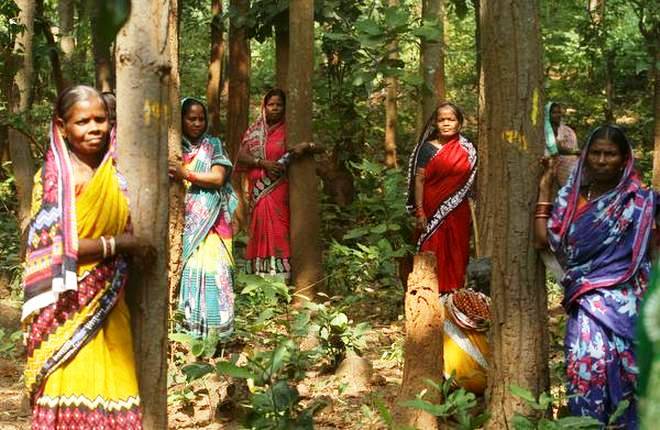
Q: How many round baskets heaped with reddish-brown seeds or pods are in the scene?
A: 1